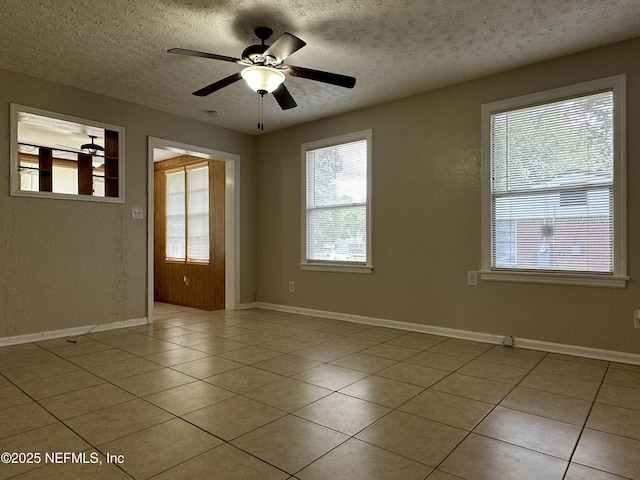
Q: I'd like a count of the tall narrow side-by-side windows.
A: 2